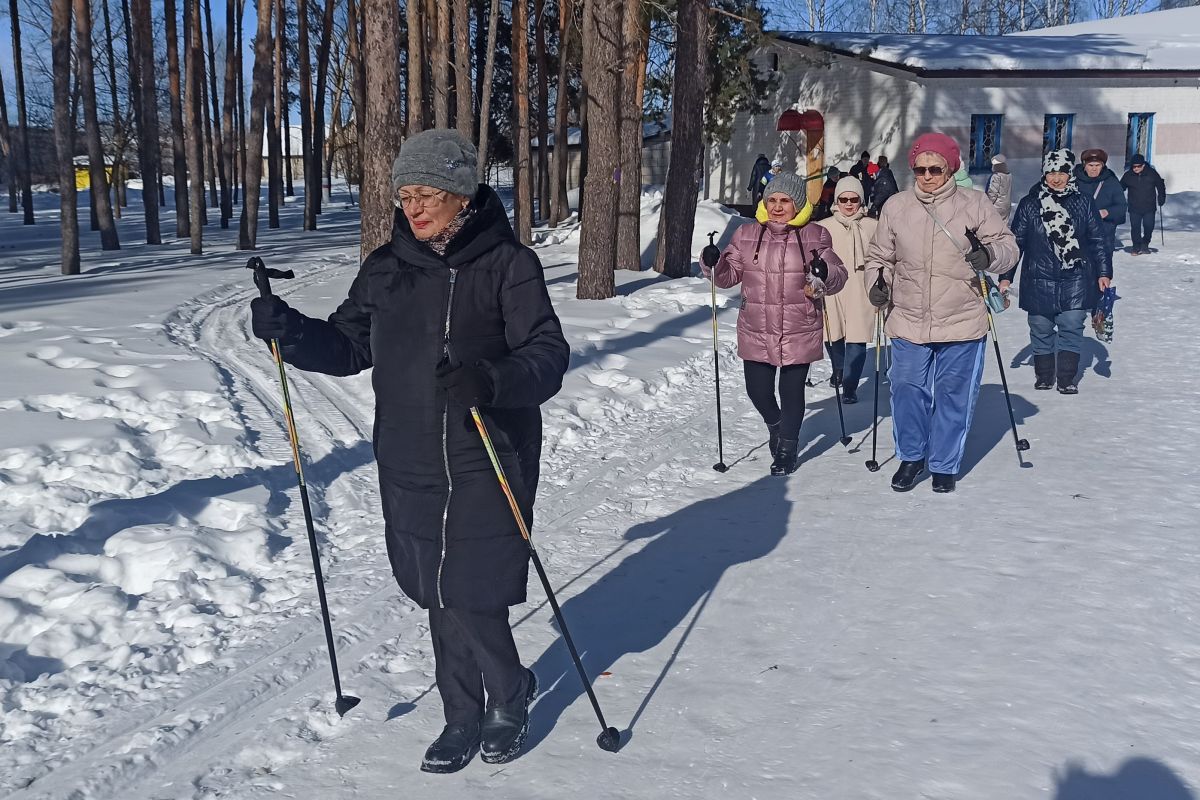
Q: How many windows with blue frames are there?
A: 3